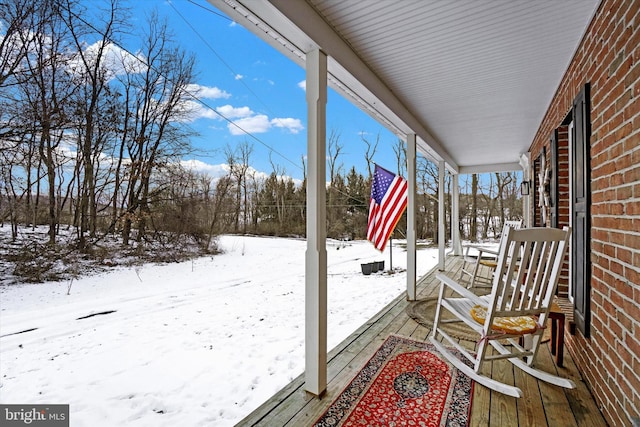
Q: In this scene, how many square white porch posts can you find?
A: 4